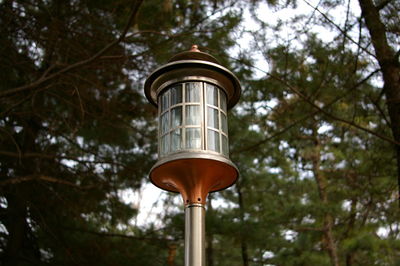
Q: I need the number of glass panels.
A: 15